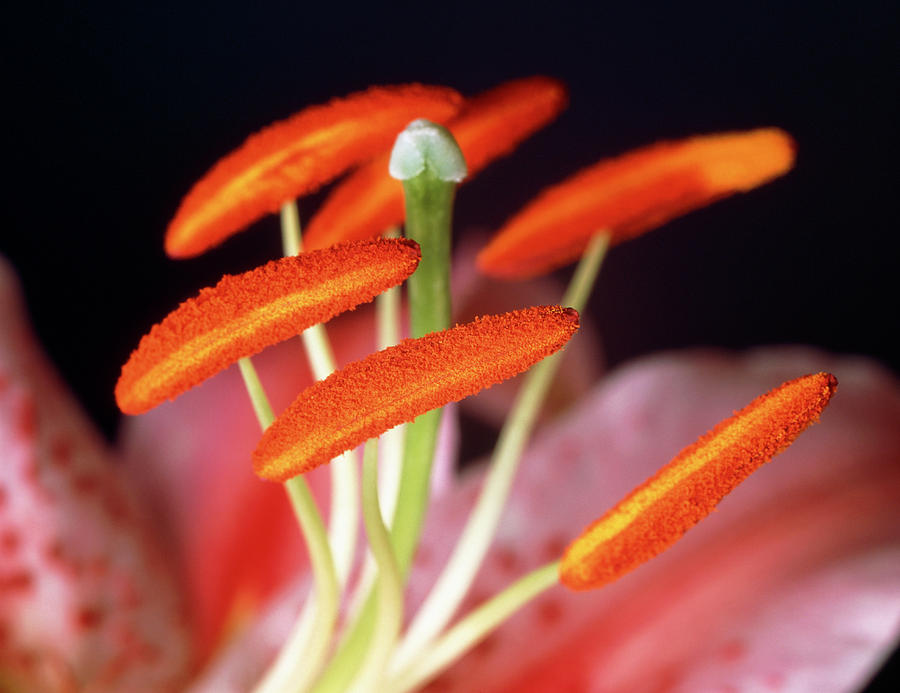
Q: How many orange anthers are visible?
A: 6